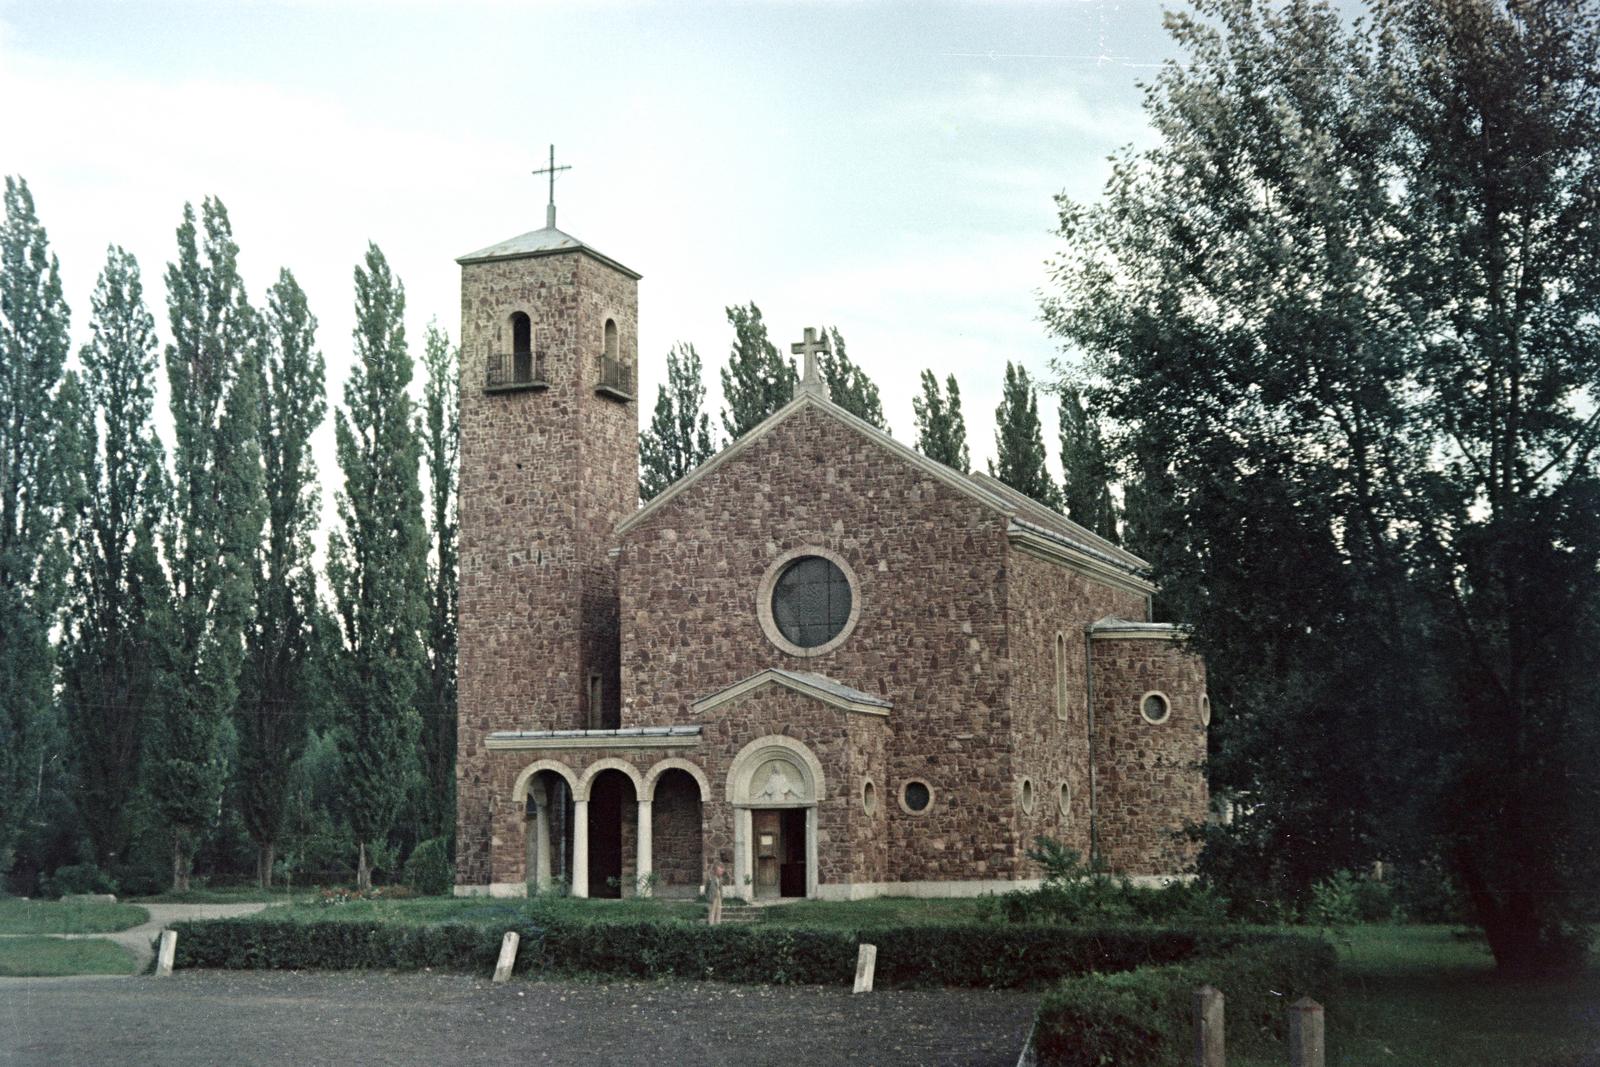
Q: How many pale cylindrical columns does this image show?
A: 3